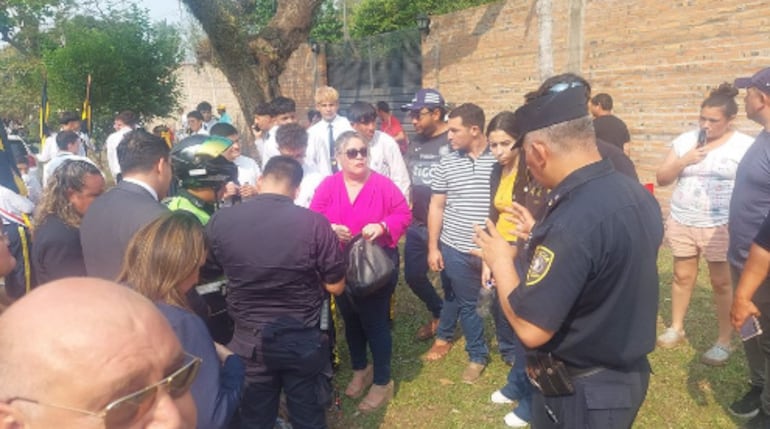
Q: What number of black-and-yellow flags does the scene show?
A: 3